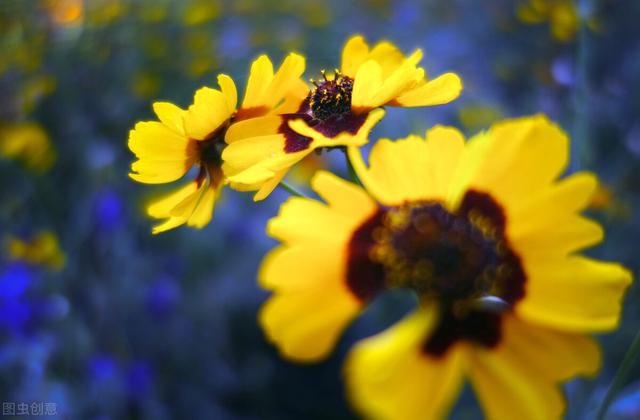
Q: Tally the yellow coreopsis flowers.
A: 3